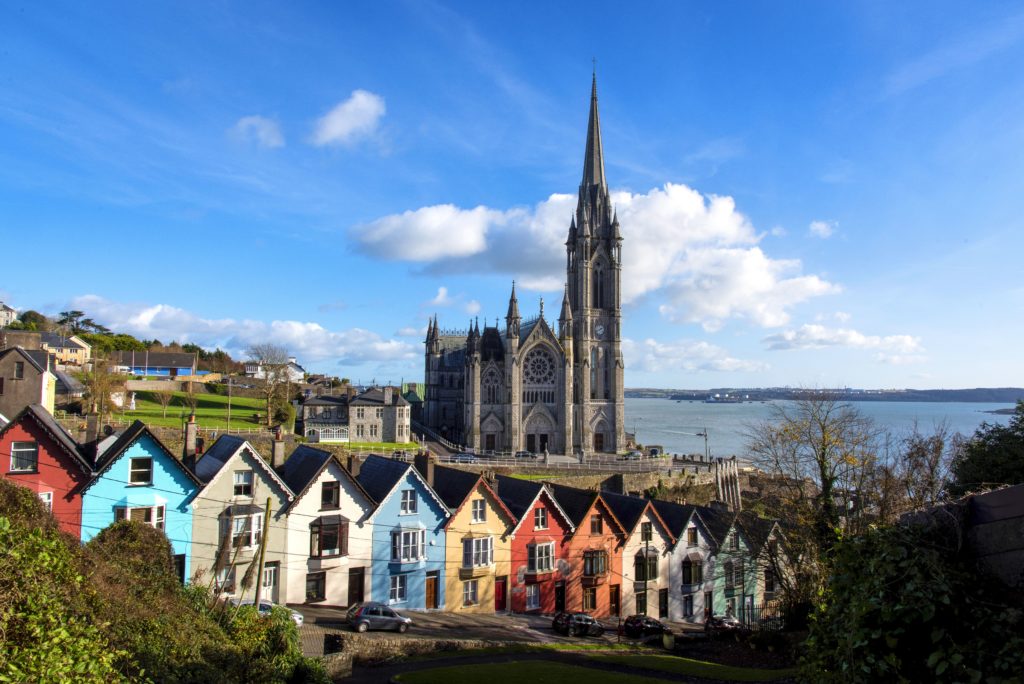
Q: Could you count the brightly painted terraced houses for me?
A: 12